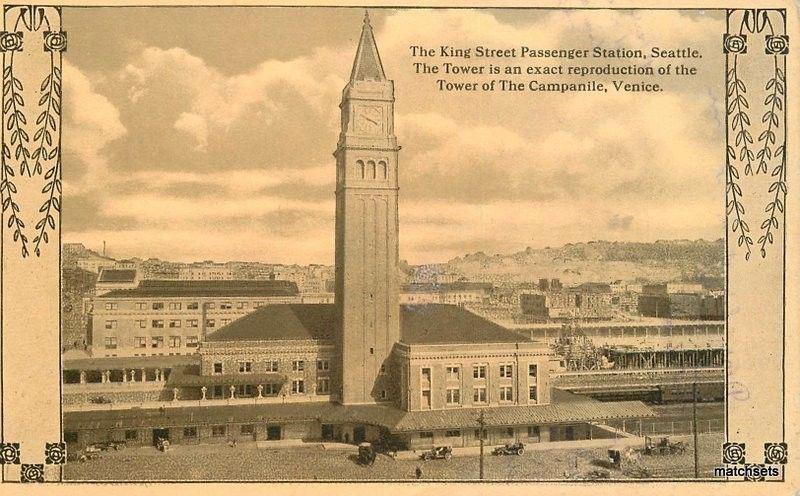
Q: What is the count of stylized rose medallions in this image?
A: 10